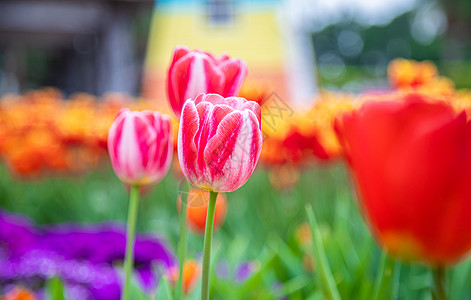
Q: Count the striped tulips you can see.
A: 3